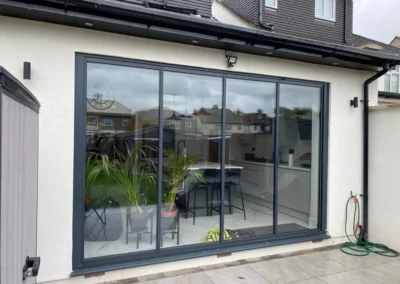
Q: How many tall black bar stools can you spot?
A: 2